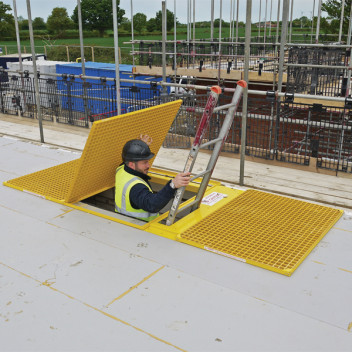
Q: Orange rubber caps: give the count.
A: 2